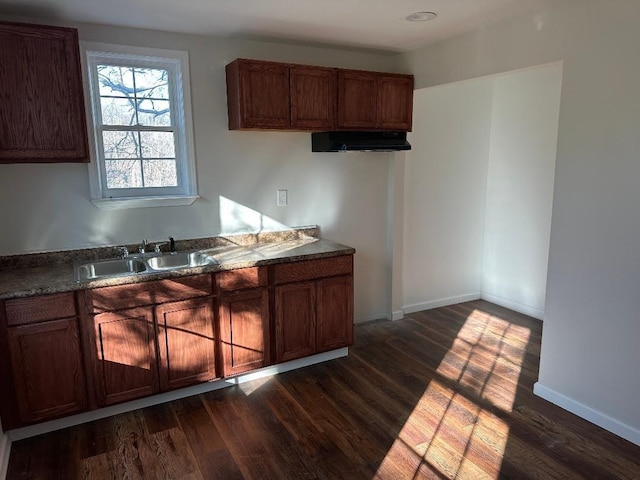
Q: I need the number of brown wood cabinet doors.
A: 11